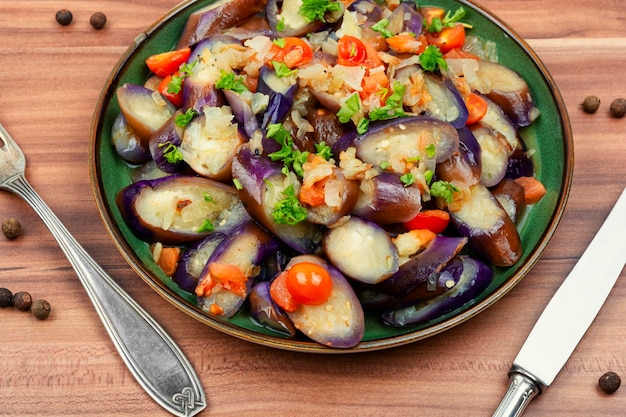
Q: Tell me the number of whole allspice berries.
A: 9